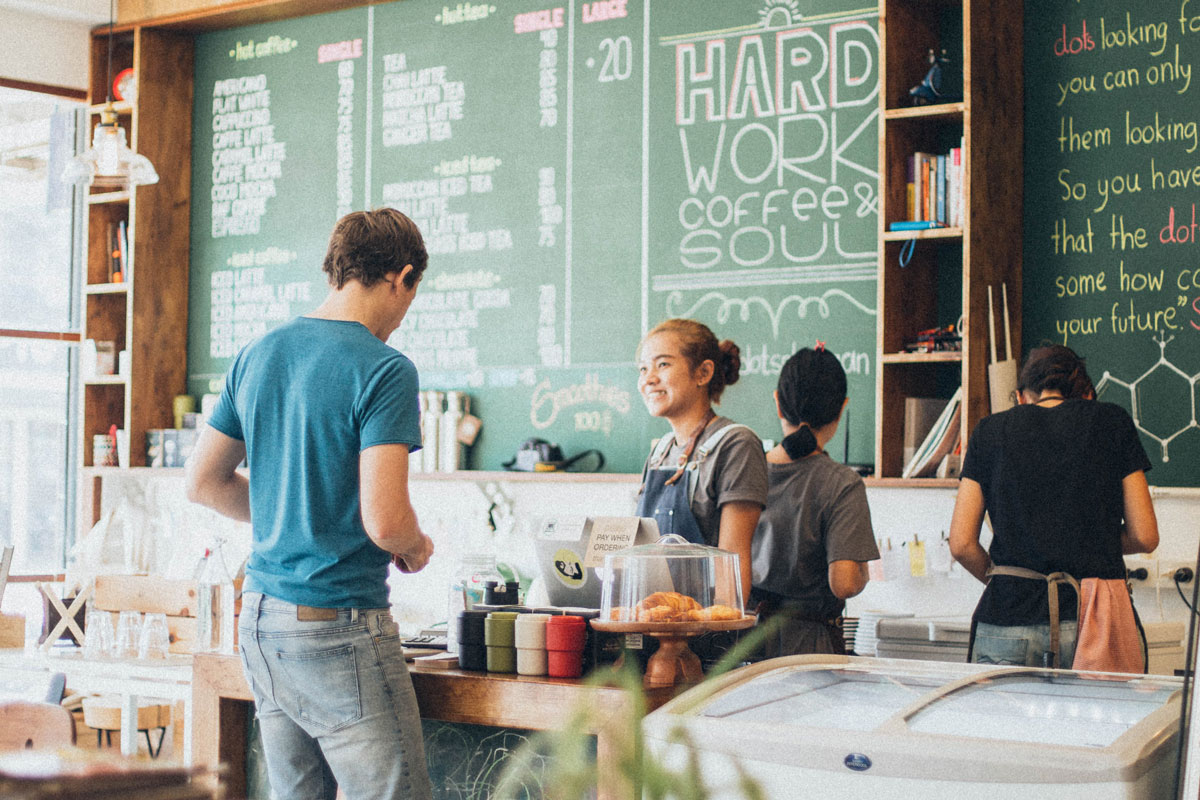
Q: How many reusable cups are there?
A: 4